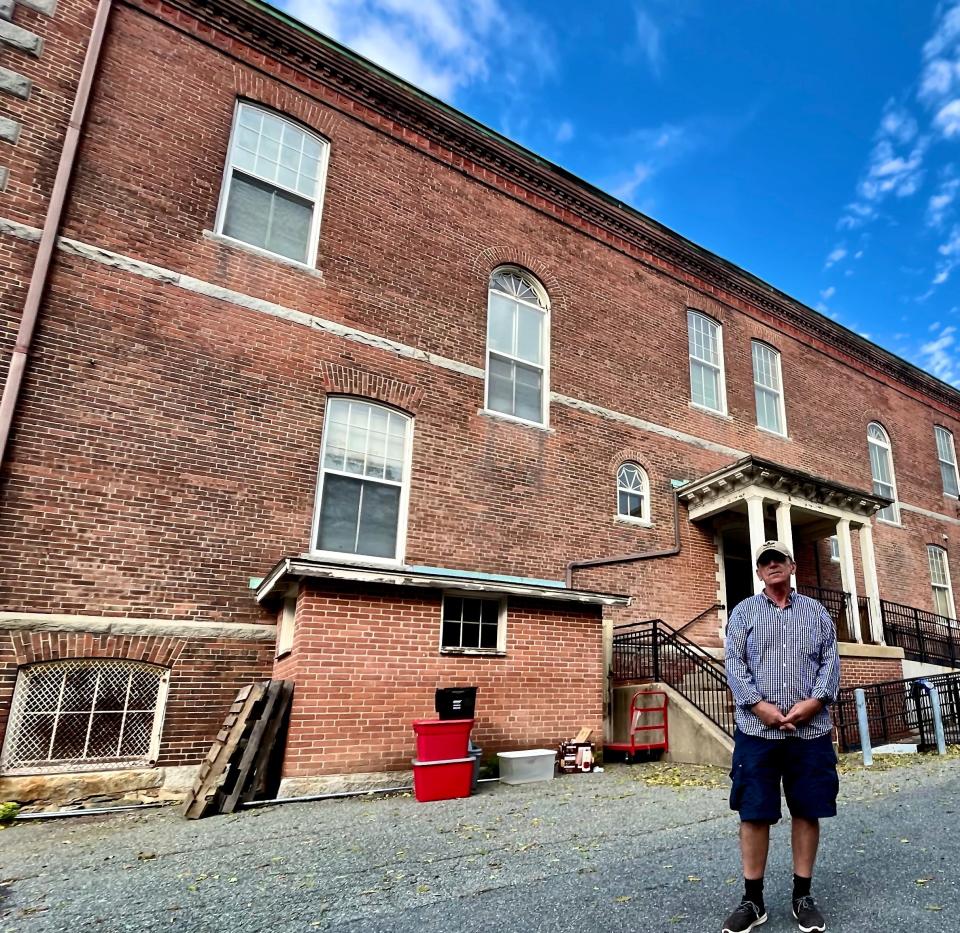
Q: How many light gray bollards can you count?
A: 2